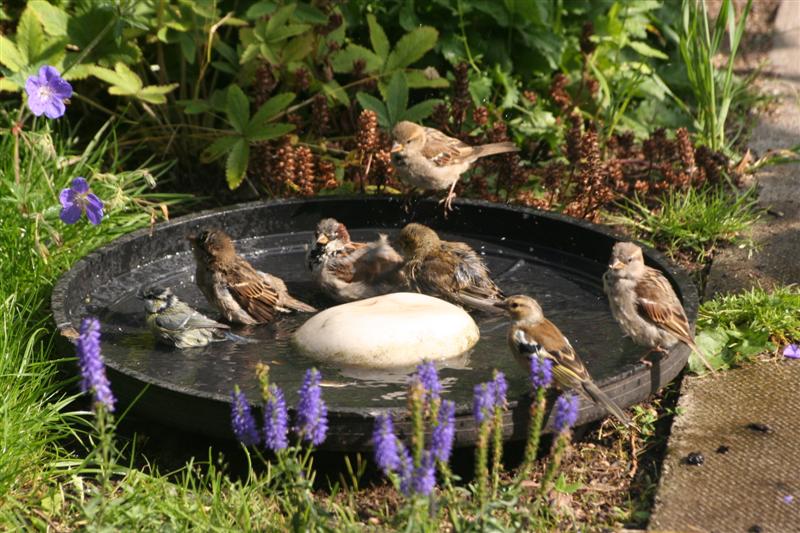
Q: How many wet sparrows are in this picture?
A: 3